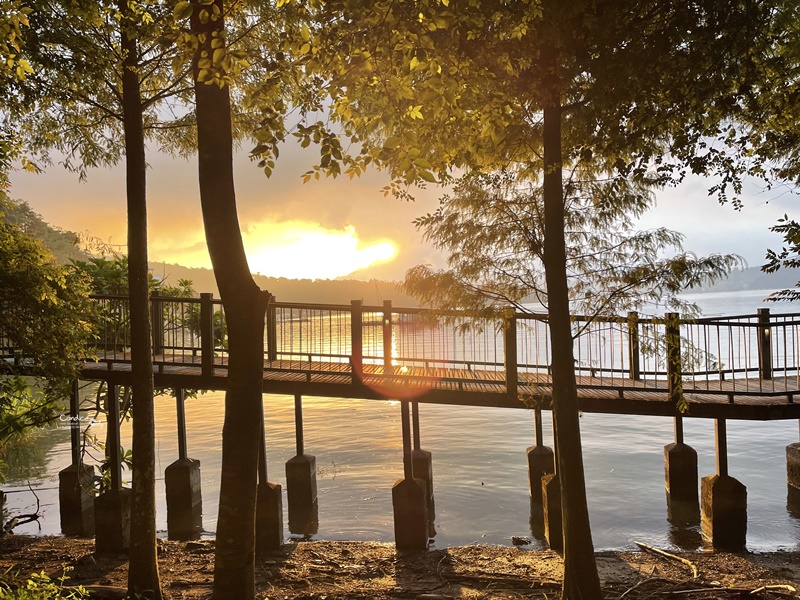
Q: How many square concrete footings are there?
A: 12